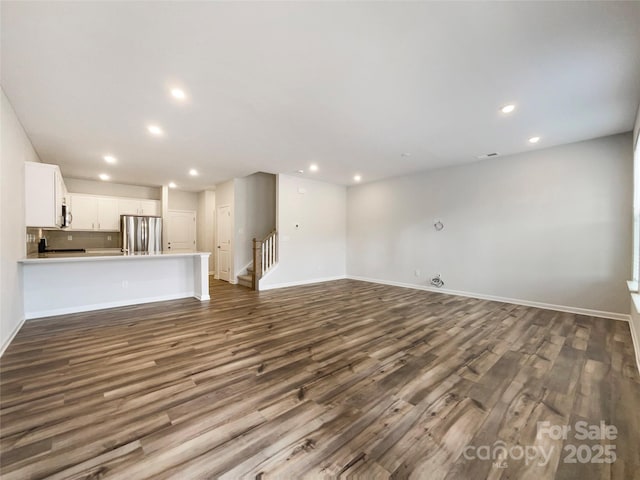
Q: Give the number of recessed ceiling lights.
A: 10